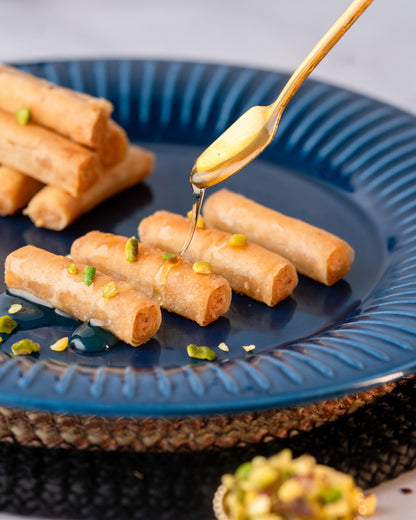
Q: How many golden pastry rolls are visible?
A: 9